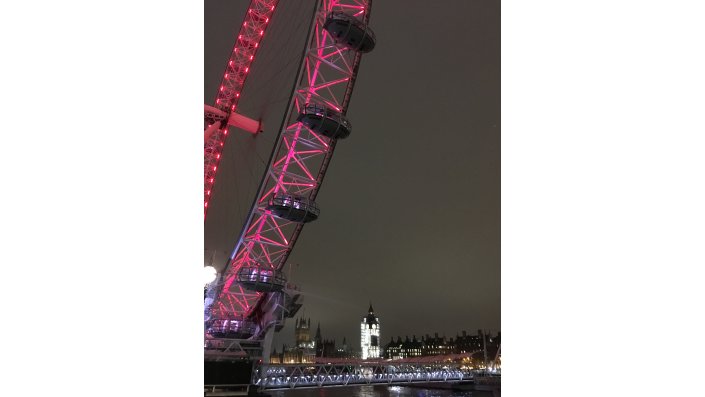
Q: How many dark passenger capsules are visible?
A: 5